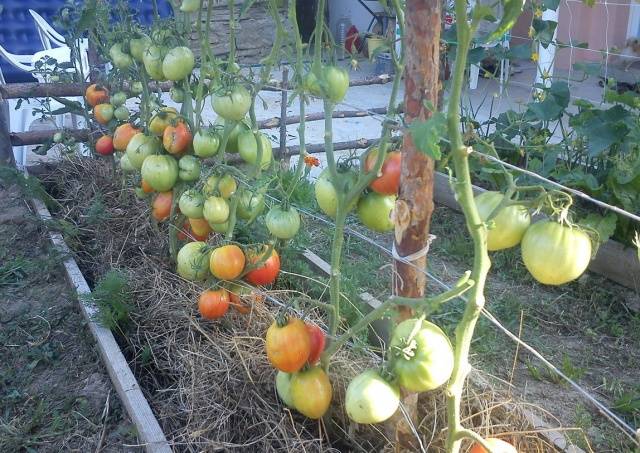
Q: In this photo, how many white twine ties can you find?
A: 1